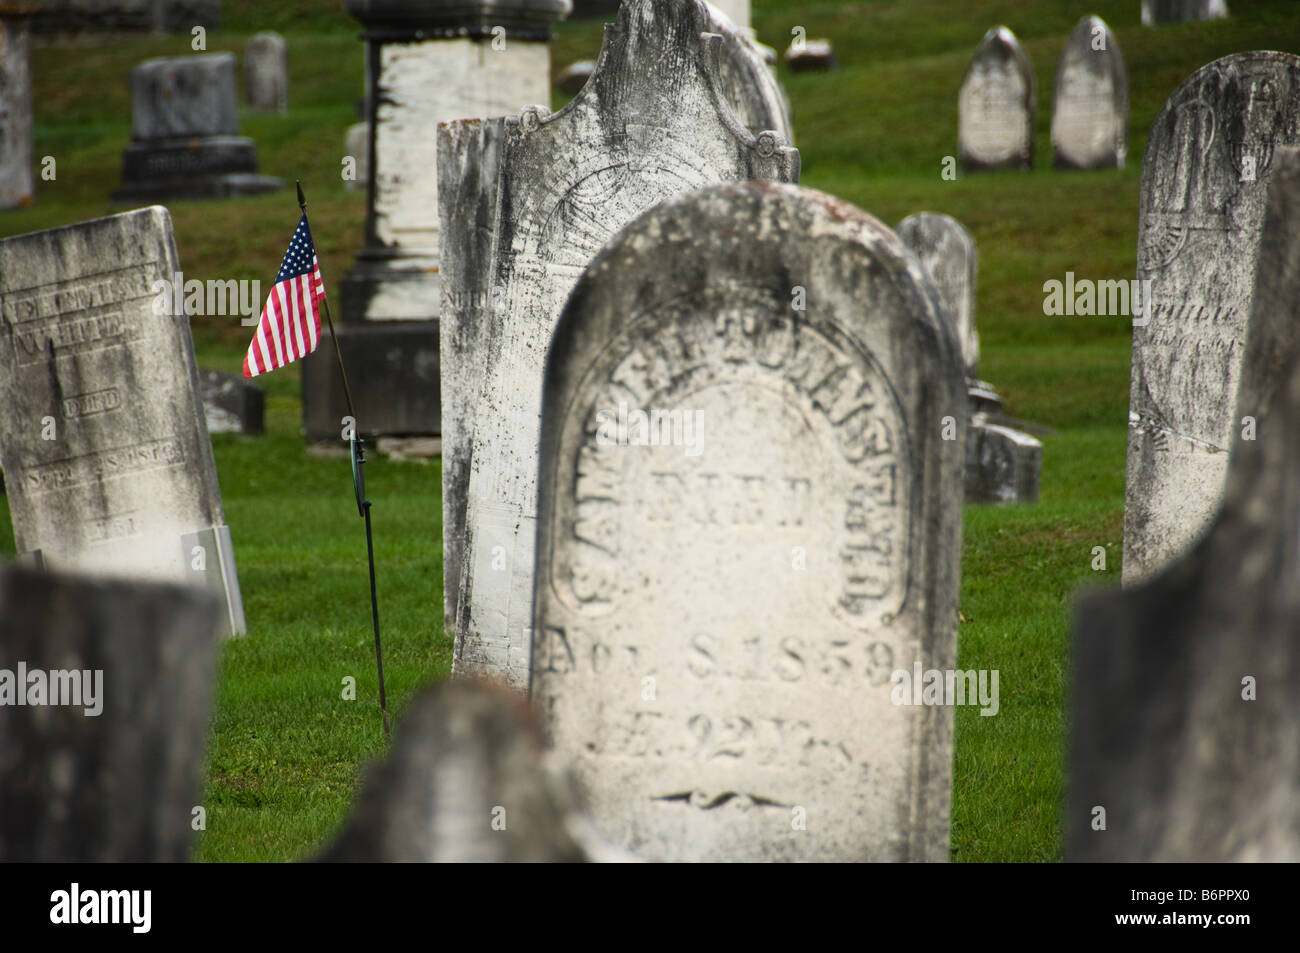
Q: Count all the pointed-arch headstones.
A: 2